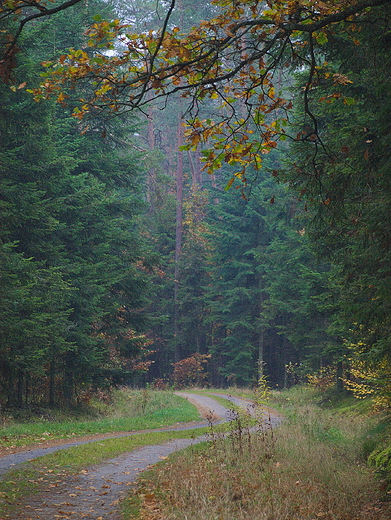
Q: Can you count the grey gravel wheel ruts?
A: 2